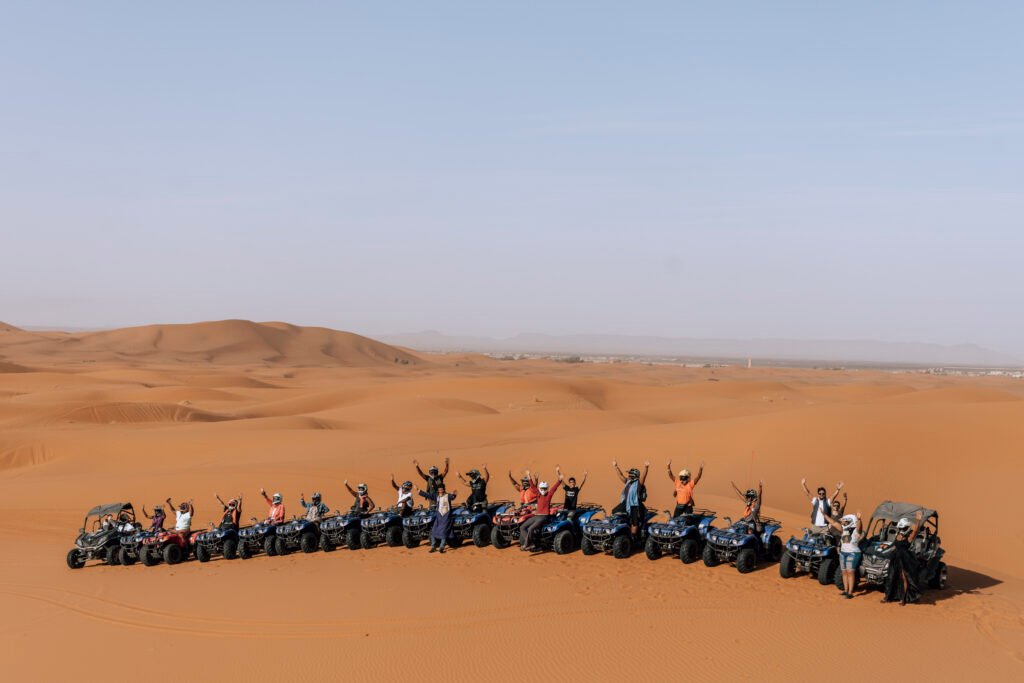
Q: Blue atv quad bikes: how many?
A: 13